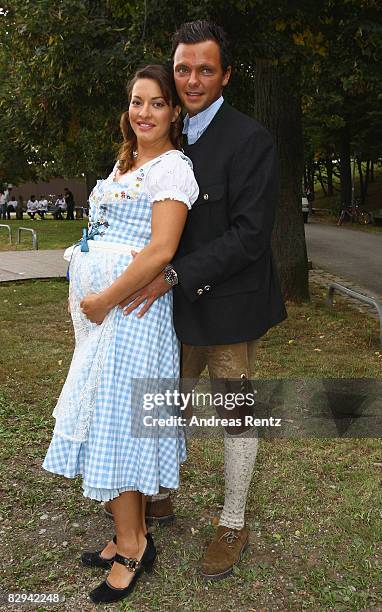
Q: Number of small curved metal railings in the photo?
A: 3